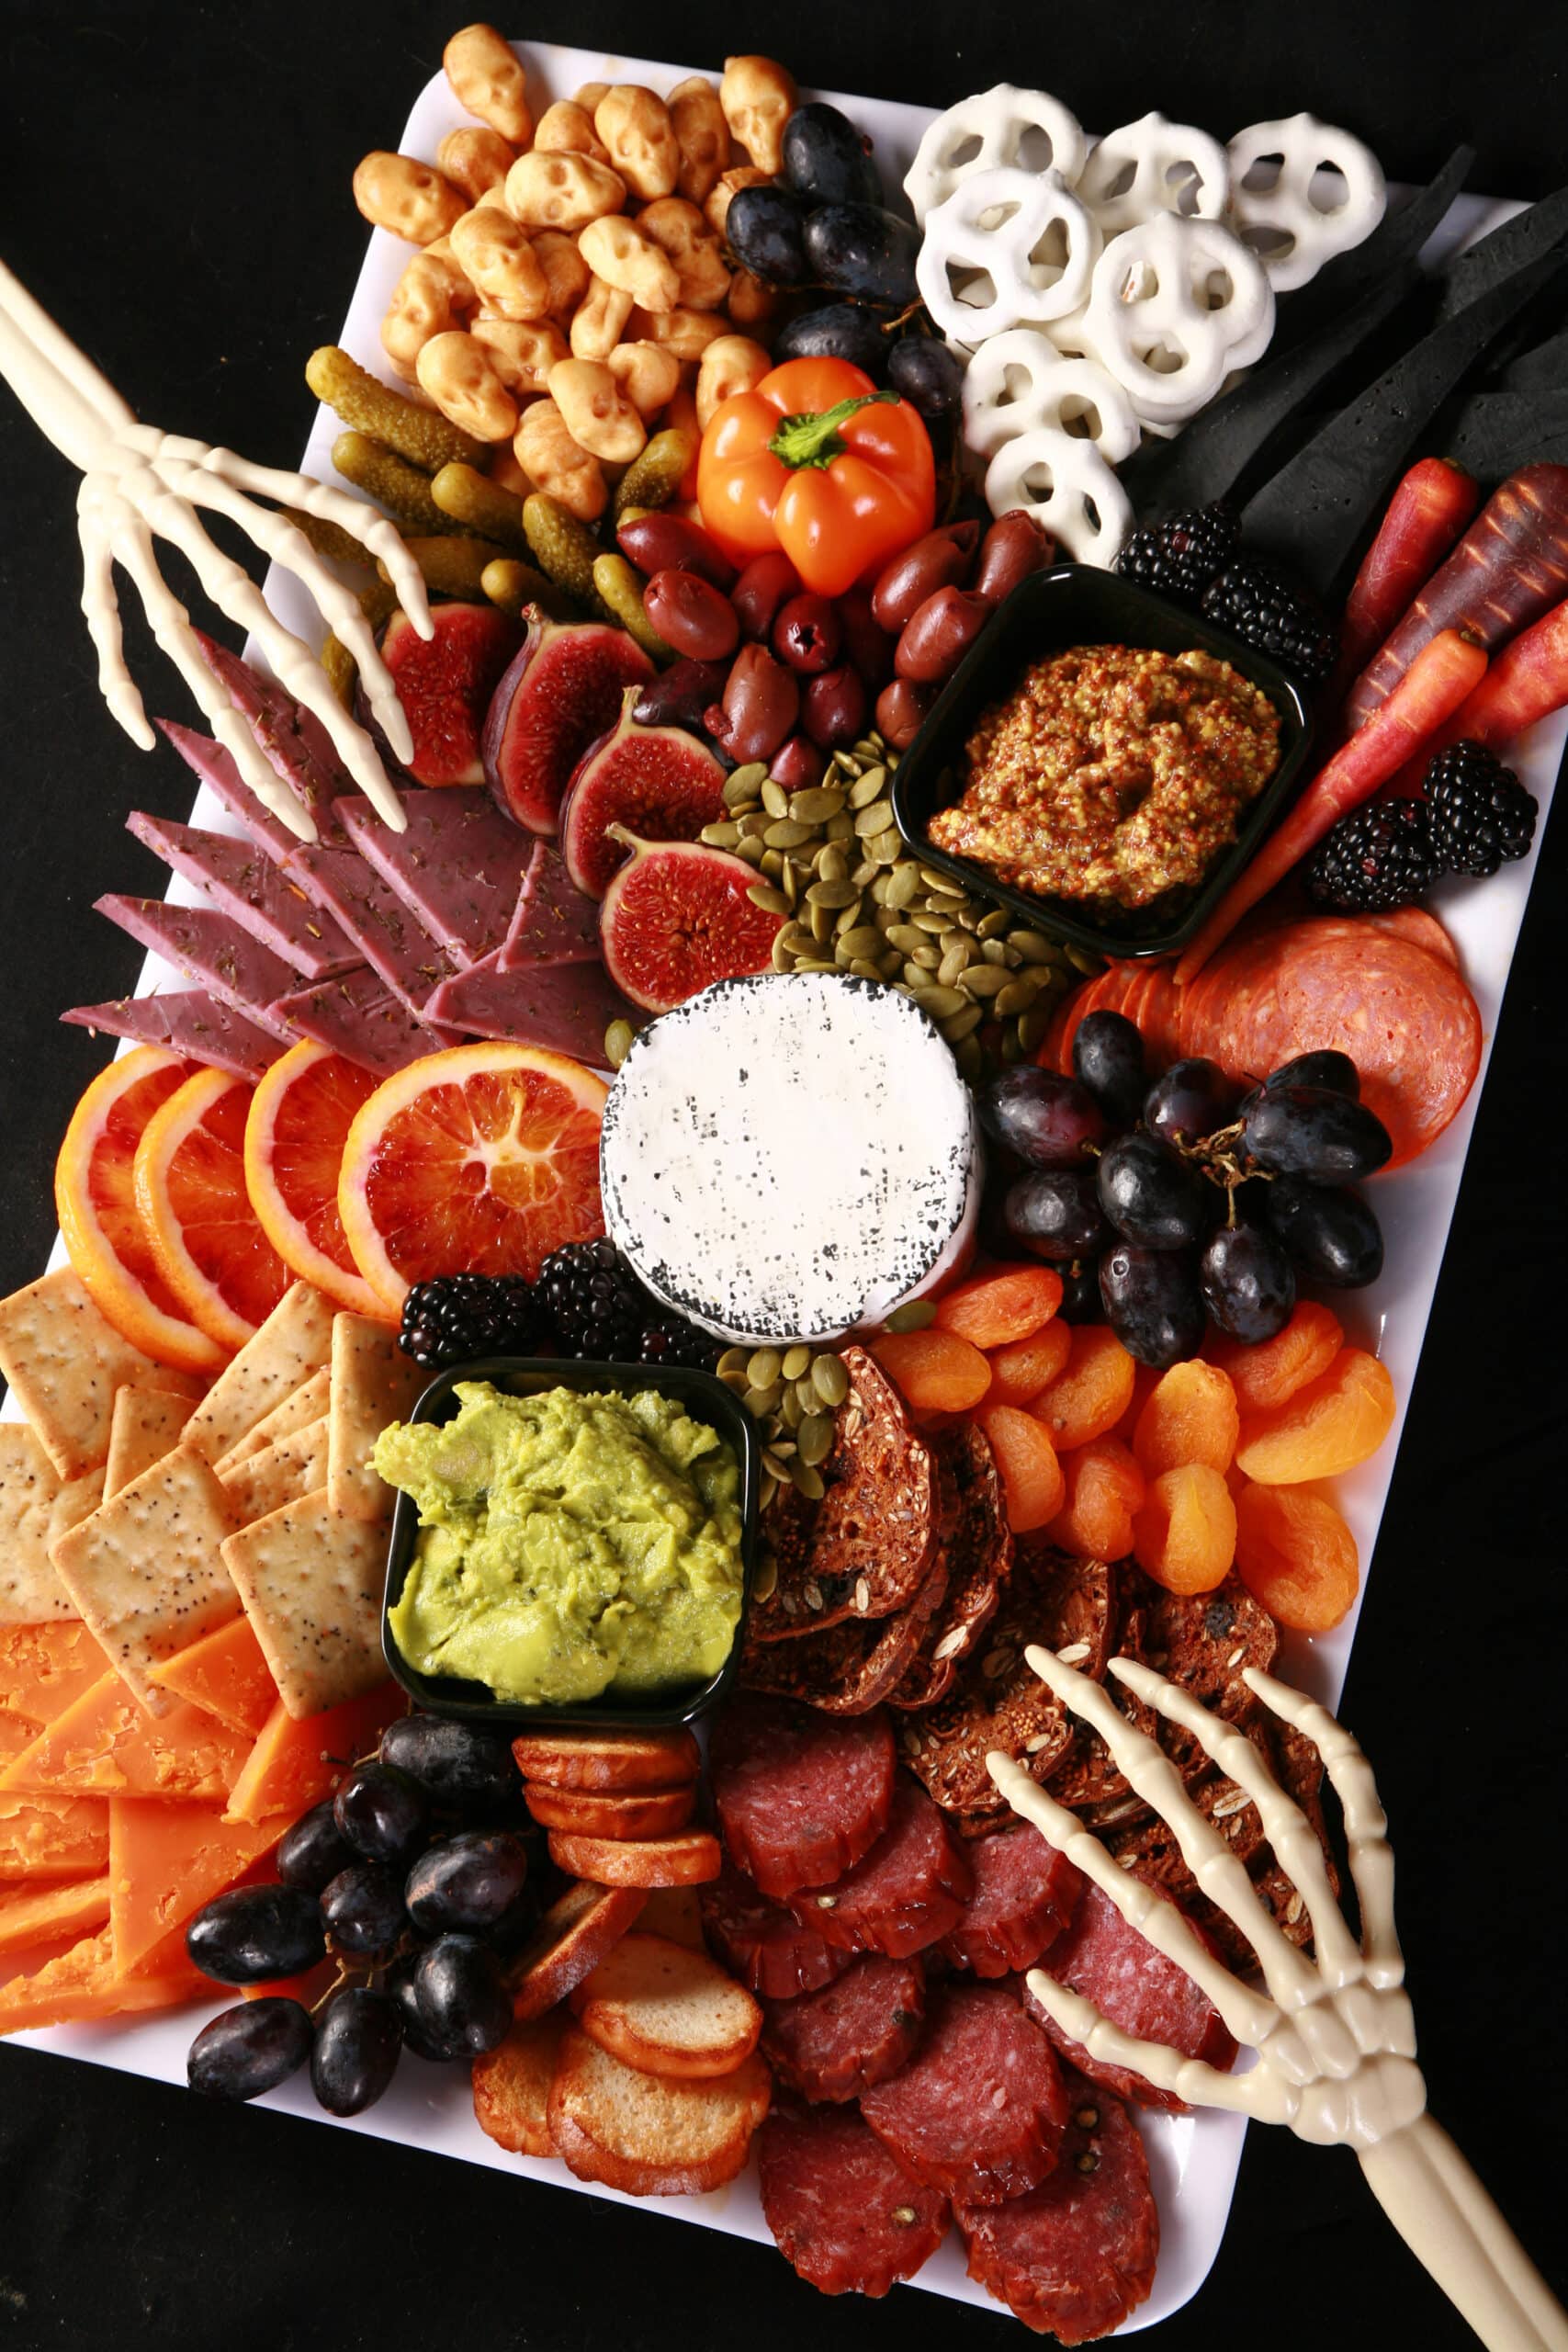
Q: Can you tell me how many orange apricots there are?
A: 11